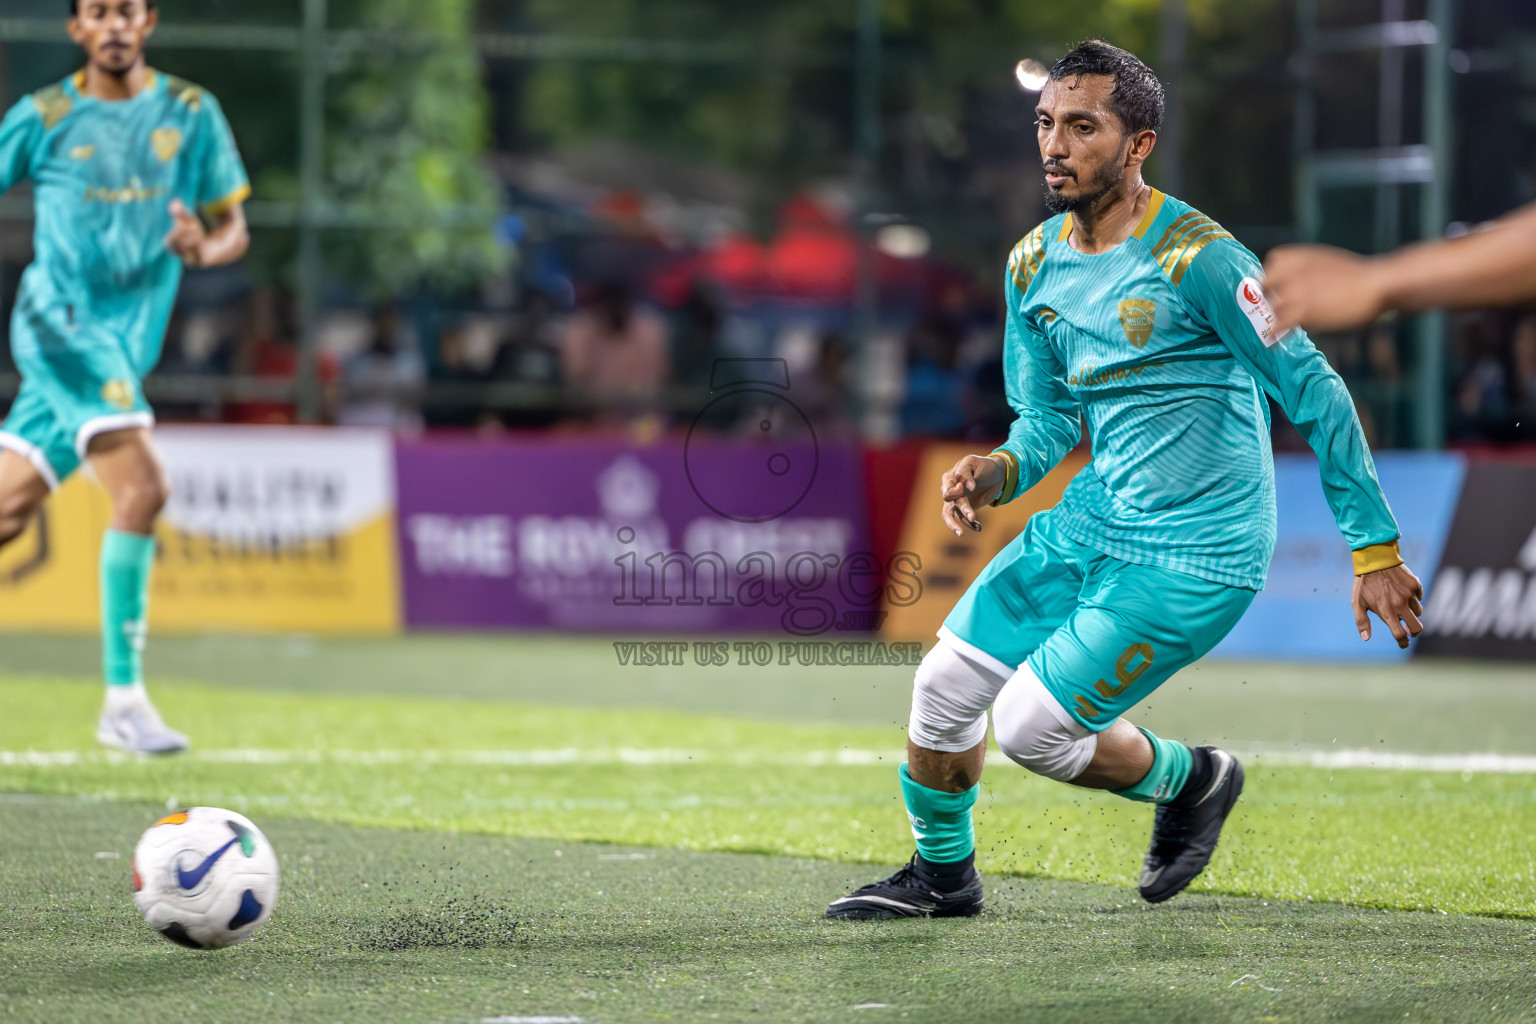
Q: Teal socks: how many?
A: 3